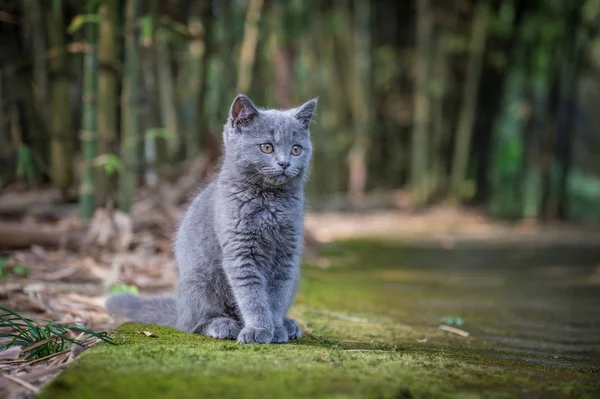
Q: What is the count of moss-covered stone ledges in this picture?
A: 1